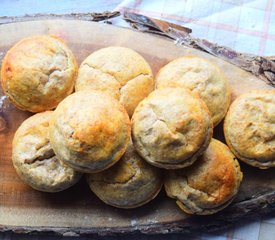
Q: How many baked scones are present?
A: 9